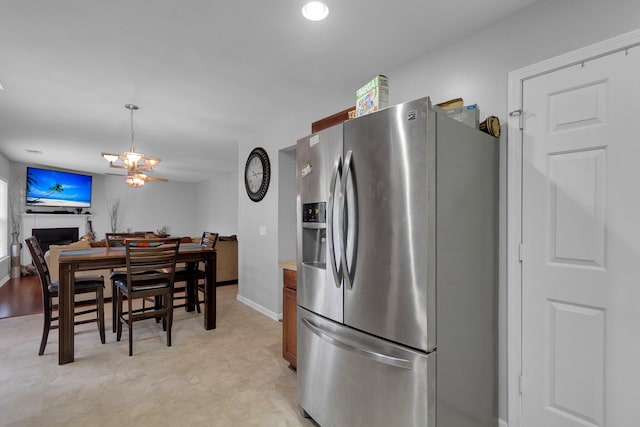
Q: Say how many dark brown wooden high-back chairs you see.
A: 4